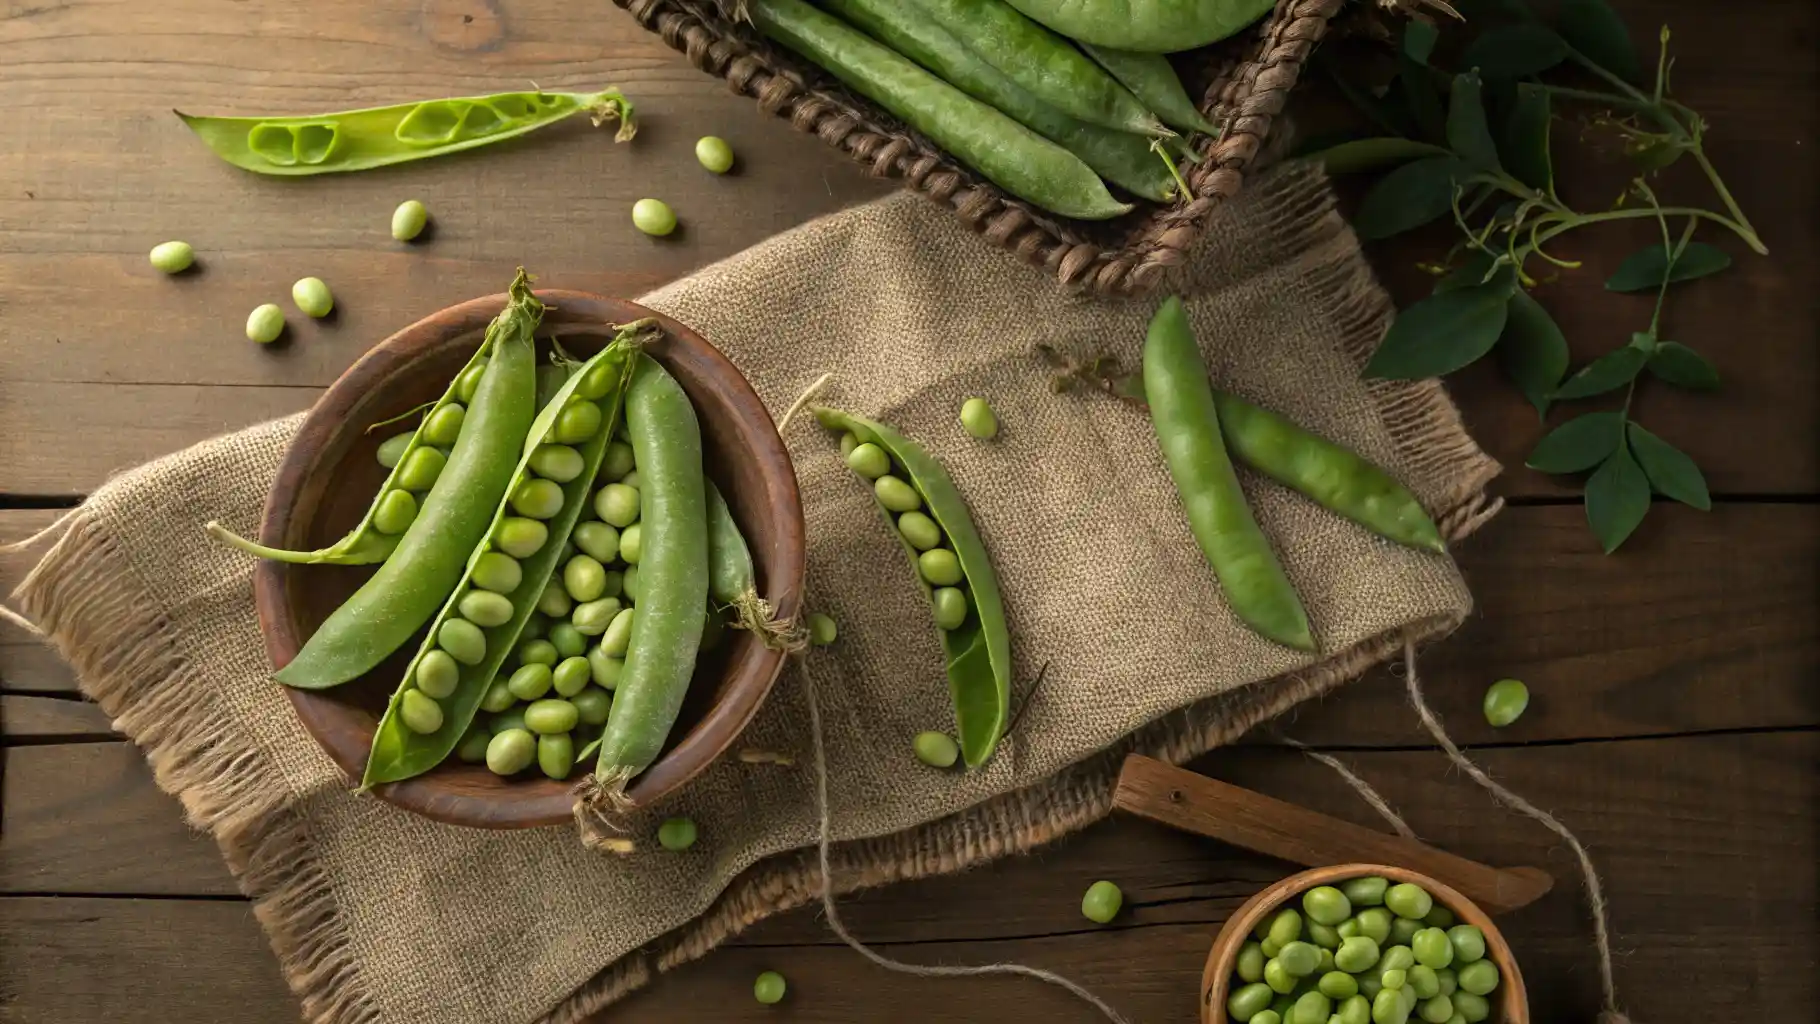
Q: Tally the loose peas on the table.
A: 13